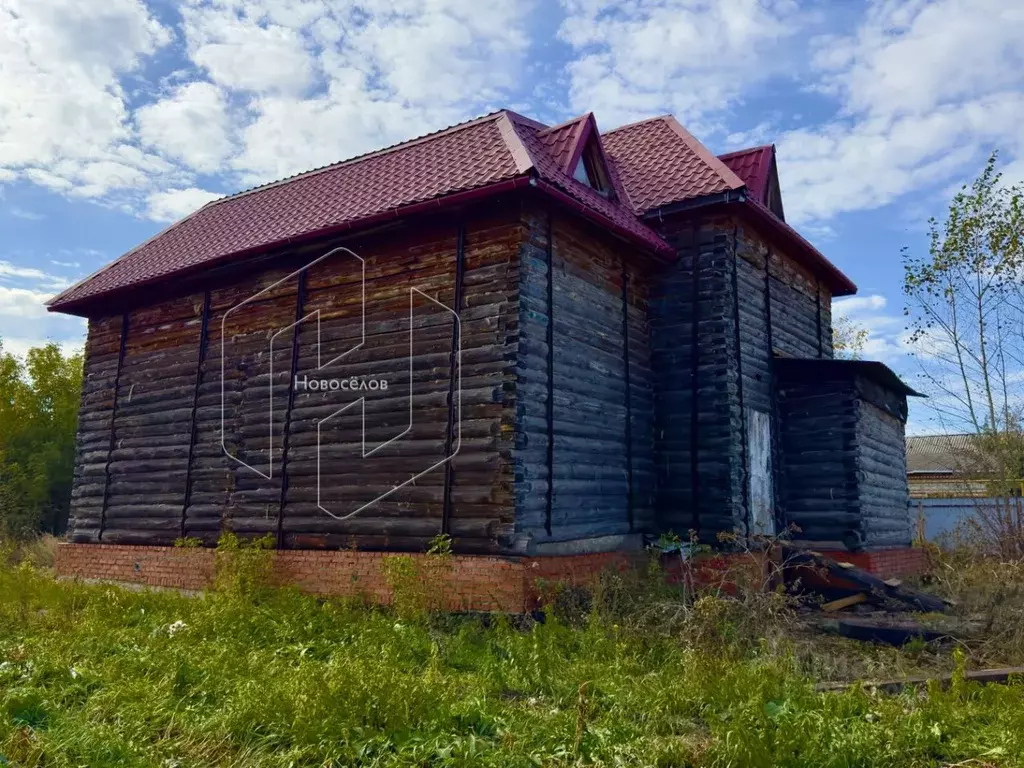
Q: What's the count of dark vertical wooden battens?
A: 10